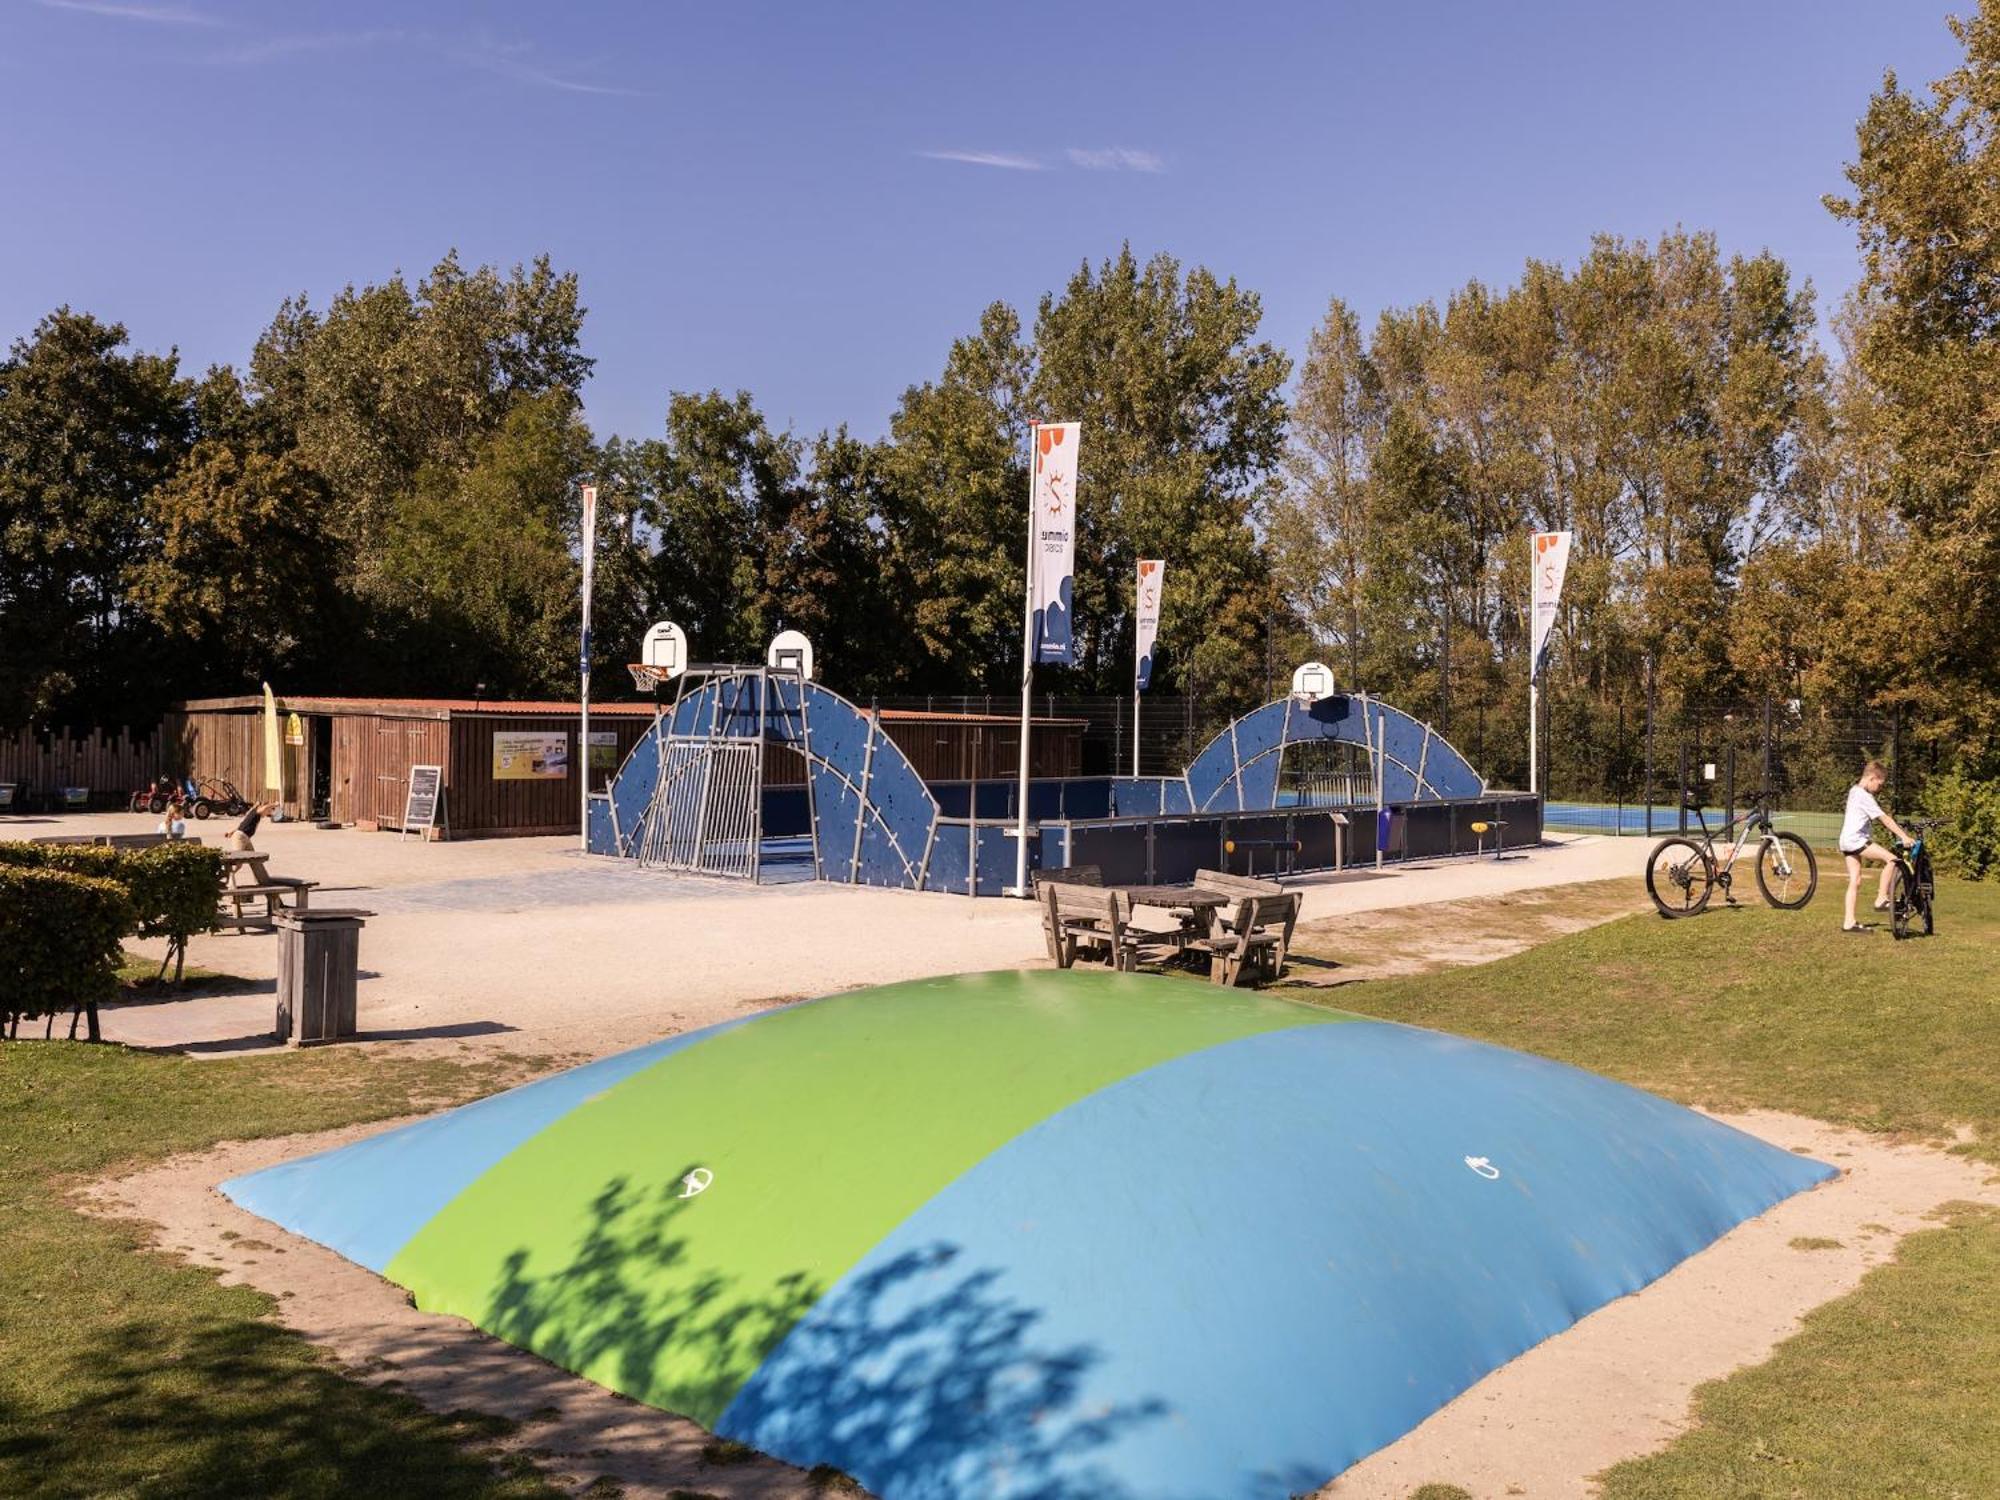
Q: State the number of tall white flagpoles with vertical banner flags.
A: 4